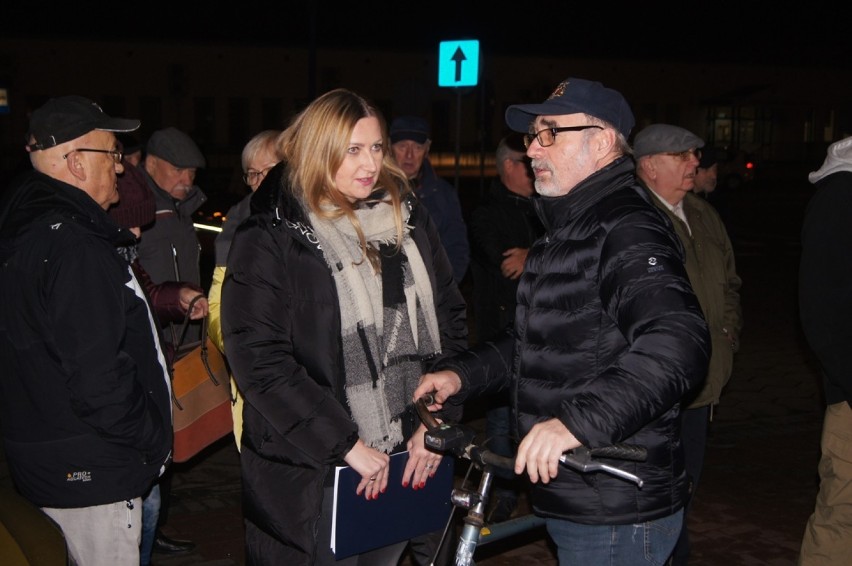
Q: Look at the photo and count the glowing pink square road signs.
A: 0